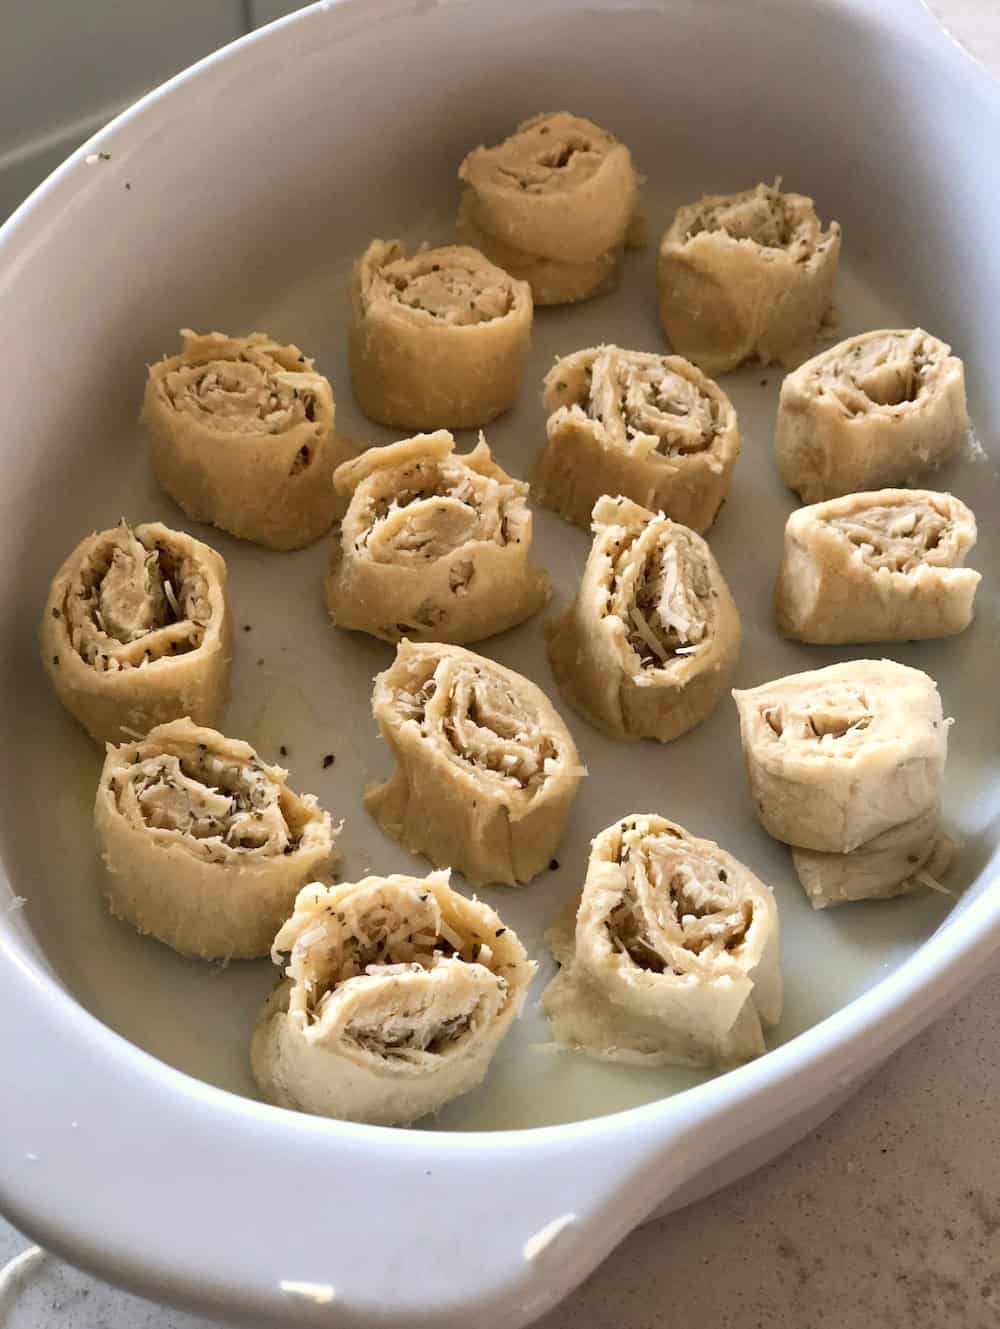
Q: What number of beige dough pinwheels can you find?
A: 15